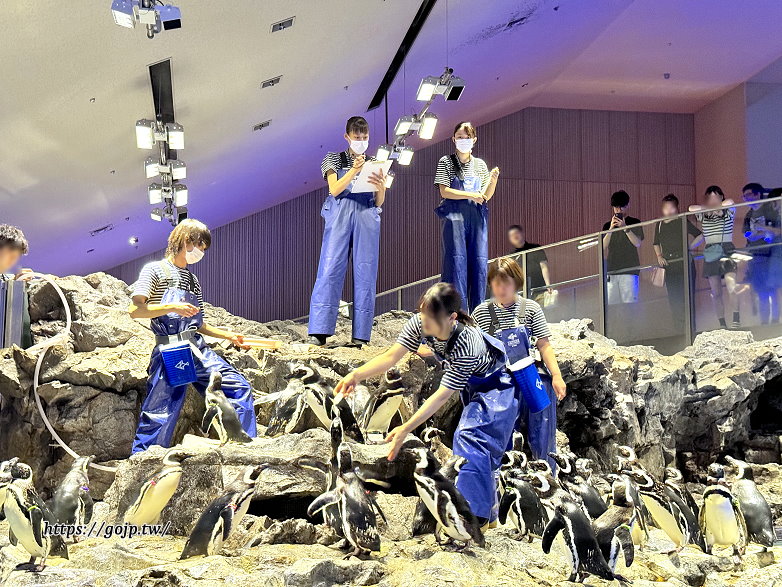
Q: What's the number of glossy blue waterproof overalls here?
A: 5